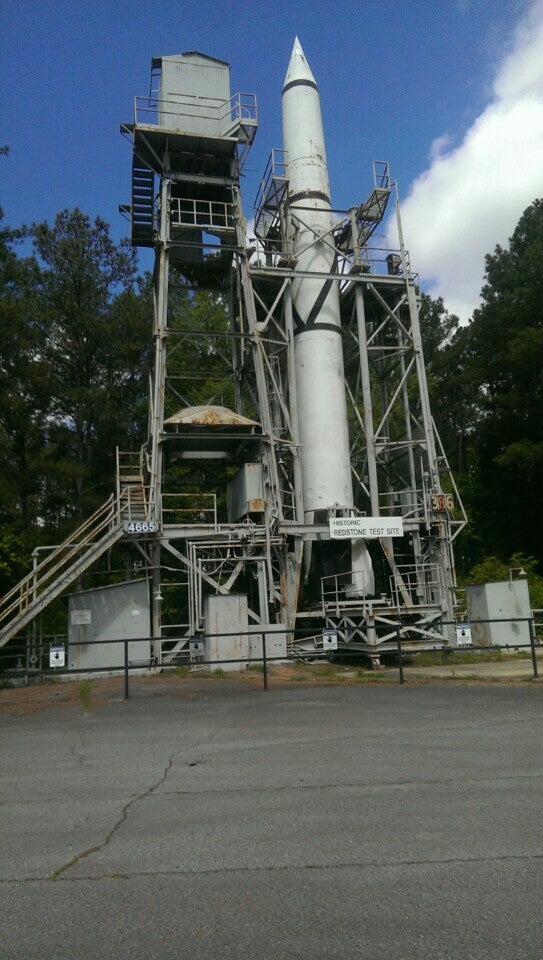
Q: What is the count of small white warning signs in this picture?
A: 4